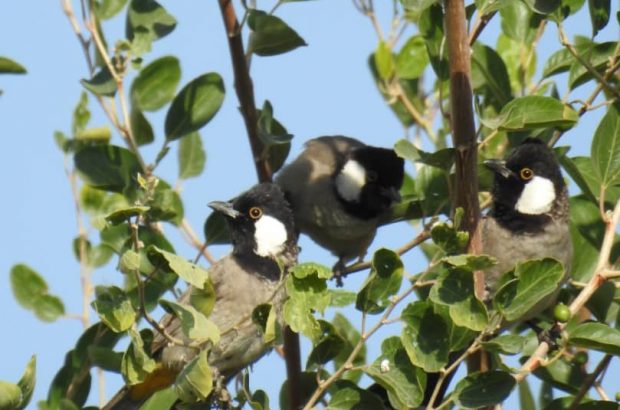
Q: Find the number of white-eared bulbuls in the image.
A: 3